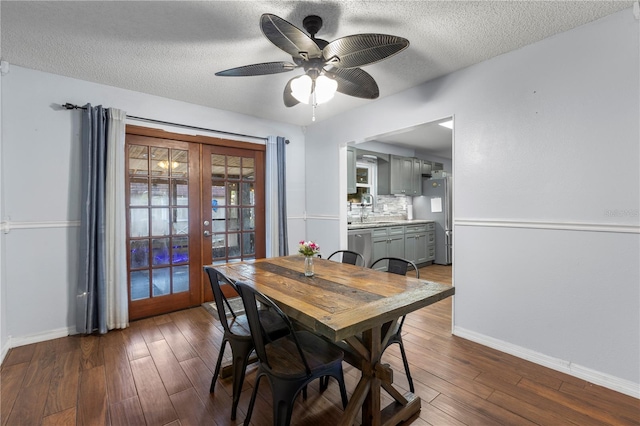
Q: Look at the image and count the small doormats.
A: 1